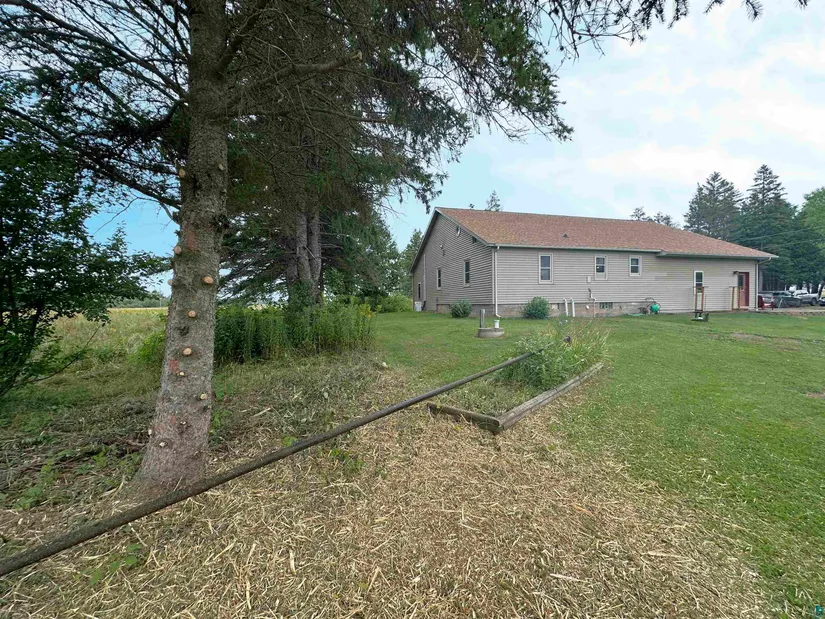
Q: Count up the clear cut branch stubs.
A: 12